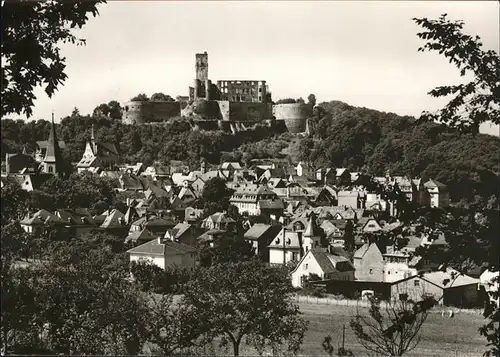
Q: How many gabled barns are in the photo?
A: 1